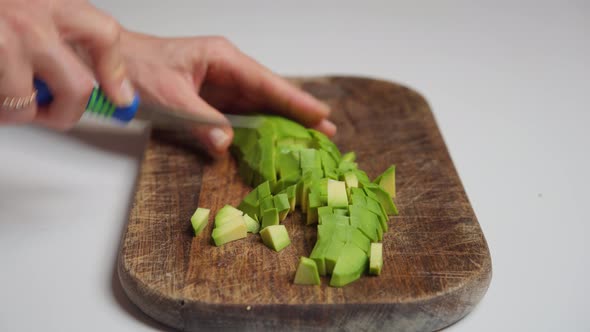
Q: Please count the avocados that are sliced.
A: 1